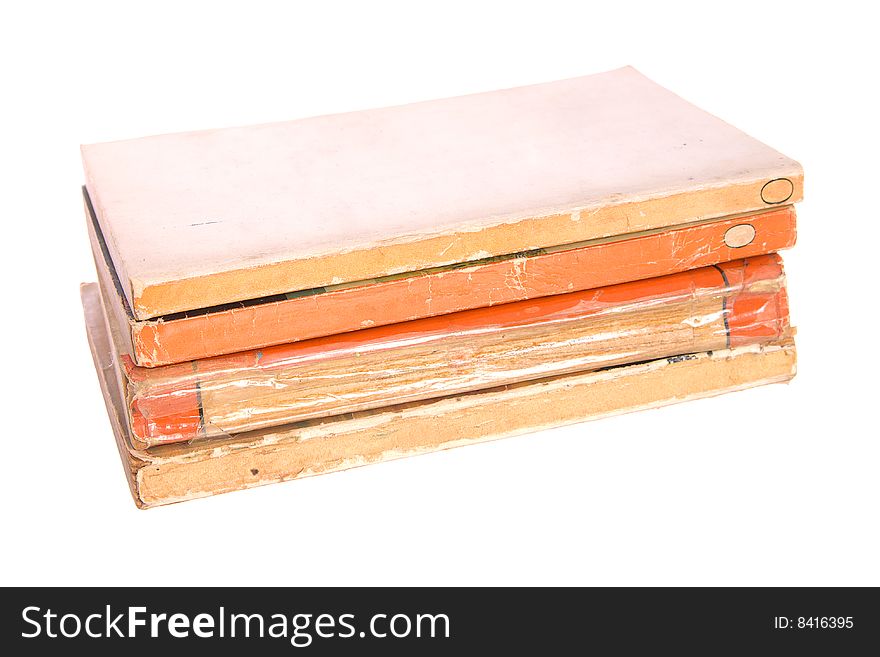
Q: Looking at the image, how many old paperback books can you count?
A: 4